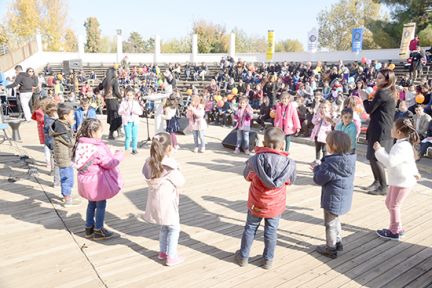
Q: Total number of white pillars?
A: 6